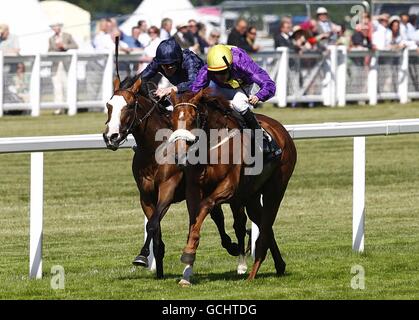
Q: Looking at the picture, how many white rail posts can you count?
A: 4